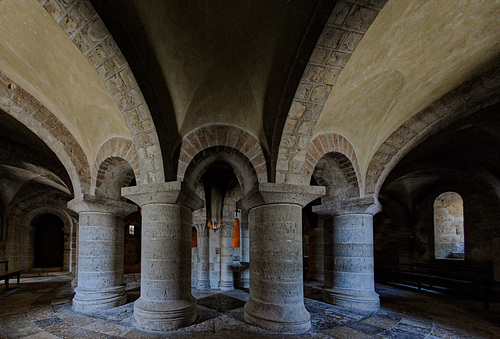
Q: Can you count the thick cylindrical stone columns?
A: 4